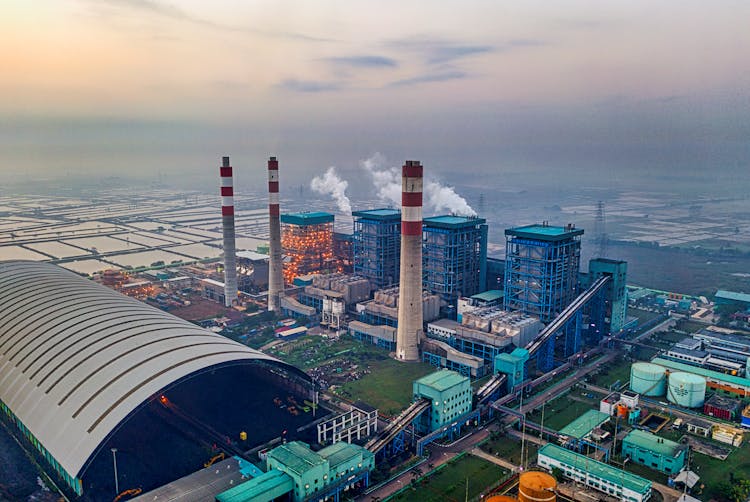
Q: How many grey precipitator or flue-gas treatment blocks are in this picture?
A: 3